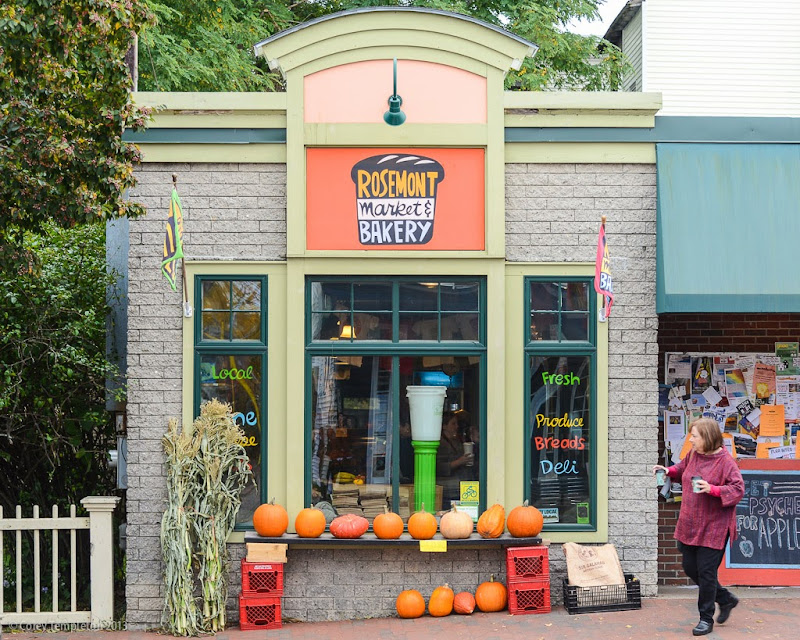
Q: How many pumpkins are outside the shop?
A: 12